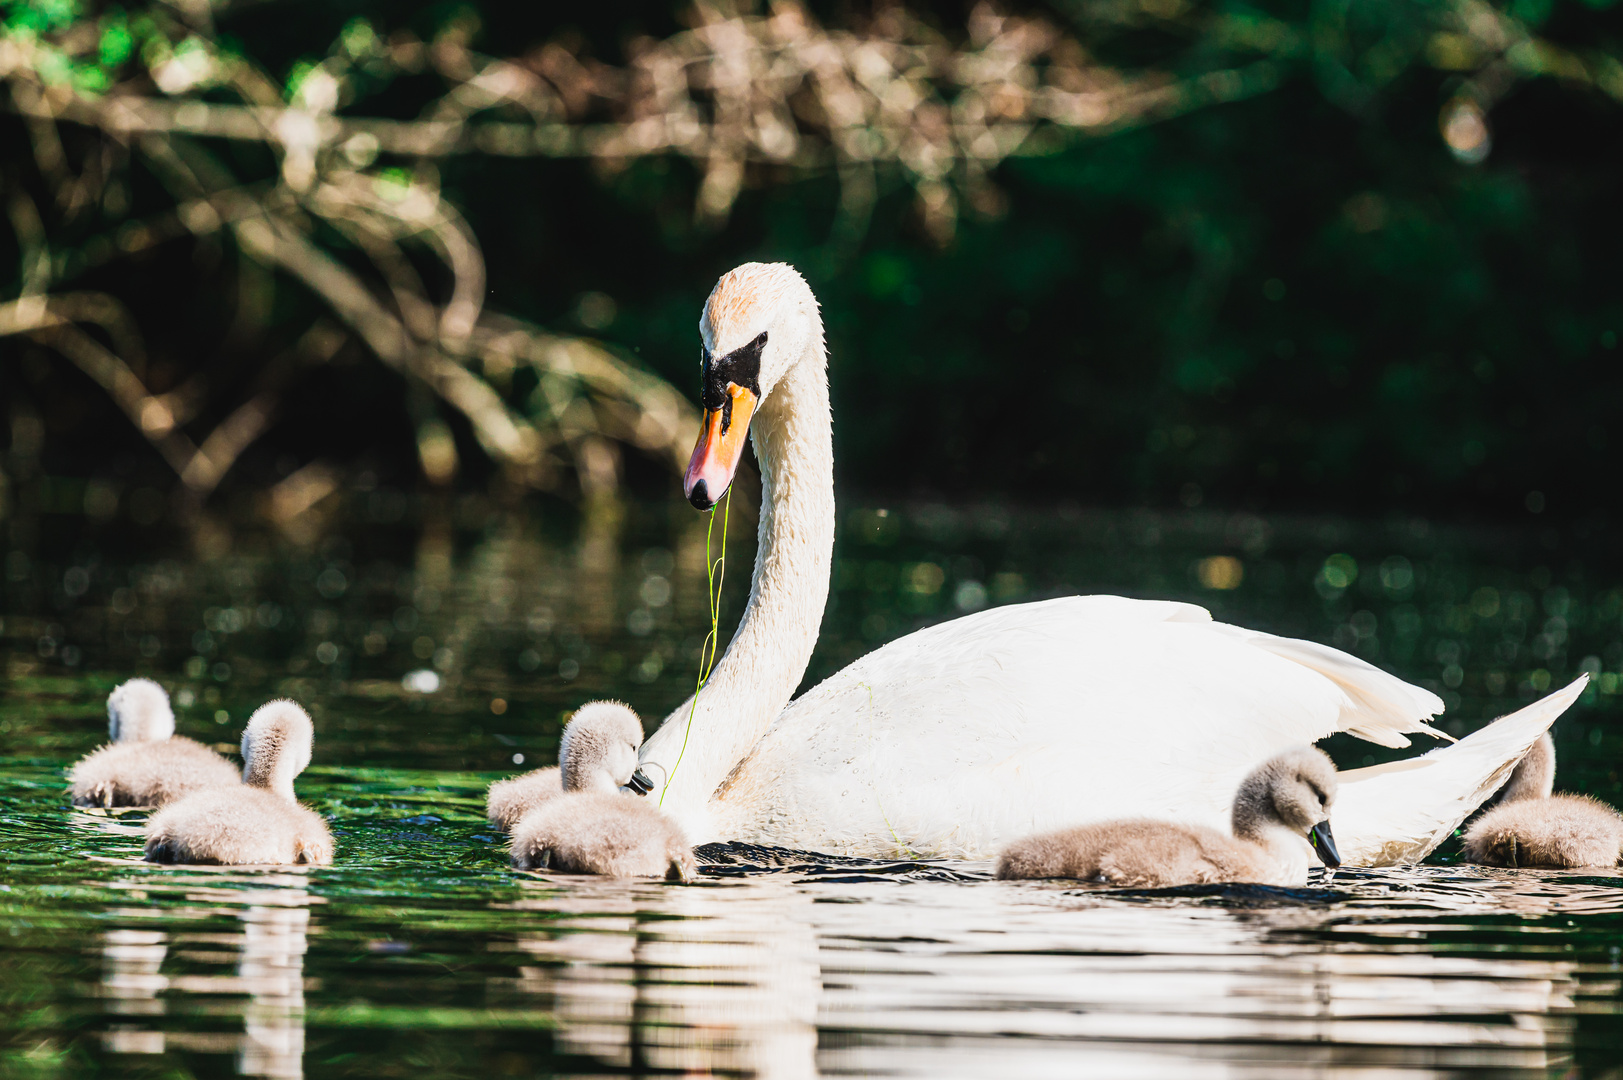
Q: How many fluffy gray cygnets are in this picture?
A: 6